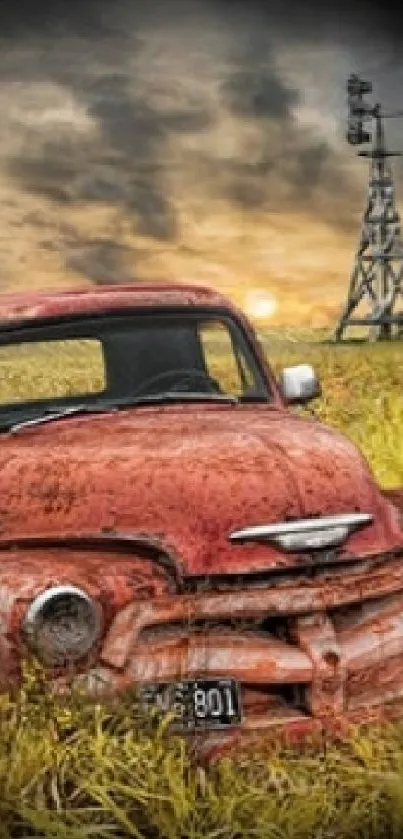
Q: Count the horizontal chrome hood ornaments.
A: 1